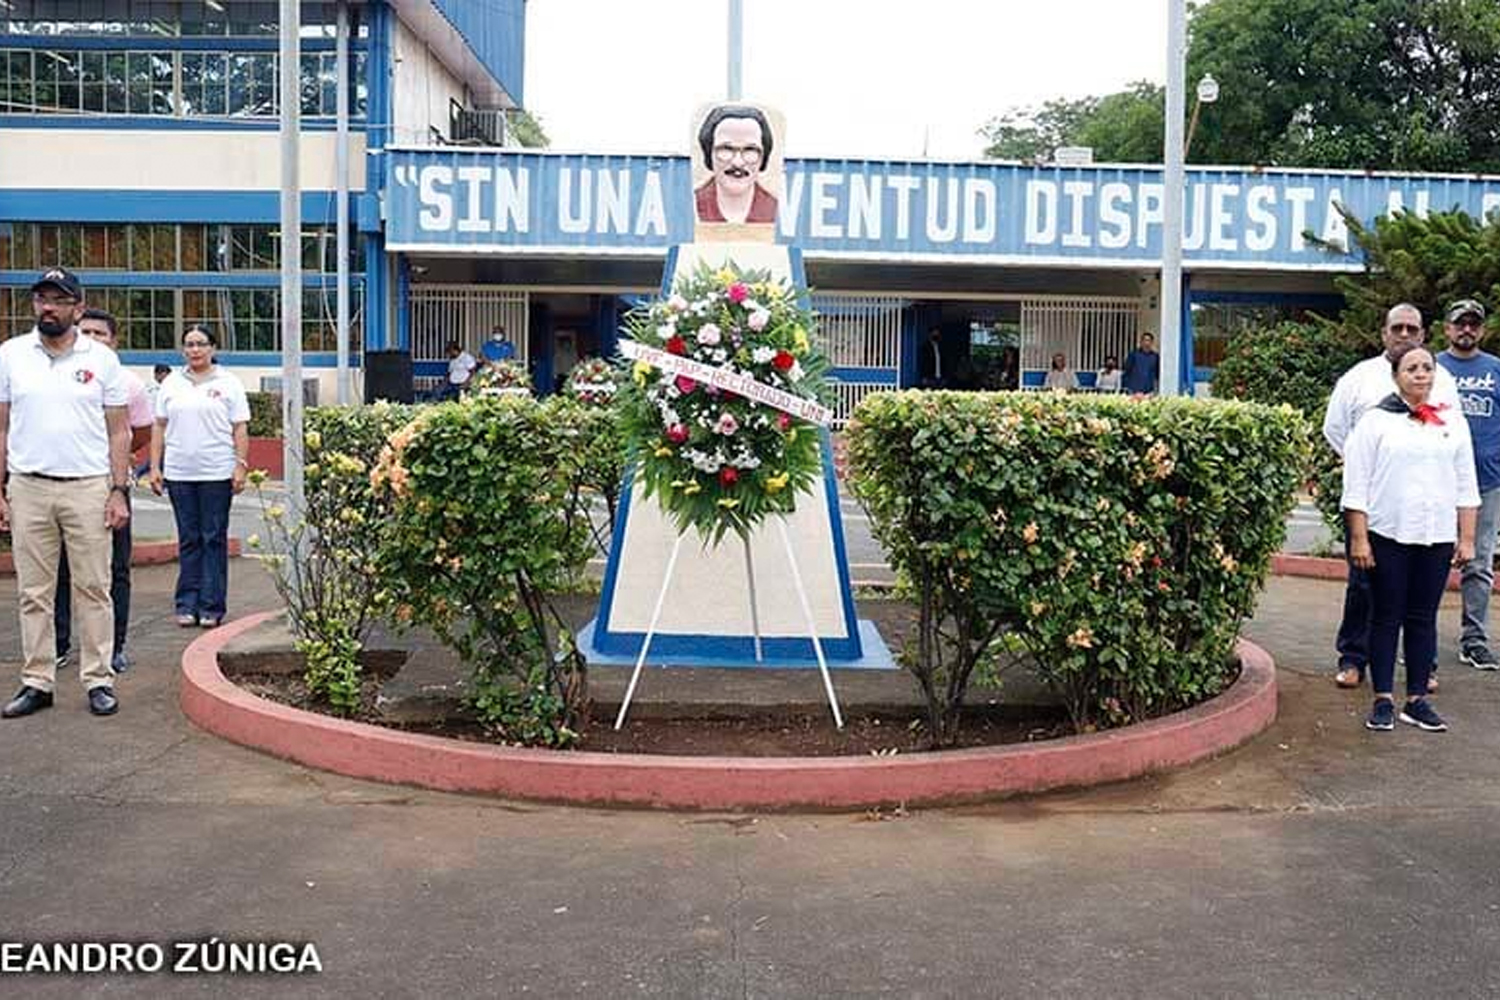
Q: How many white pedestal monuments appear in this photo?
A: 1